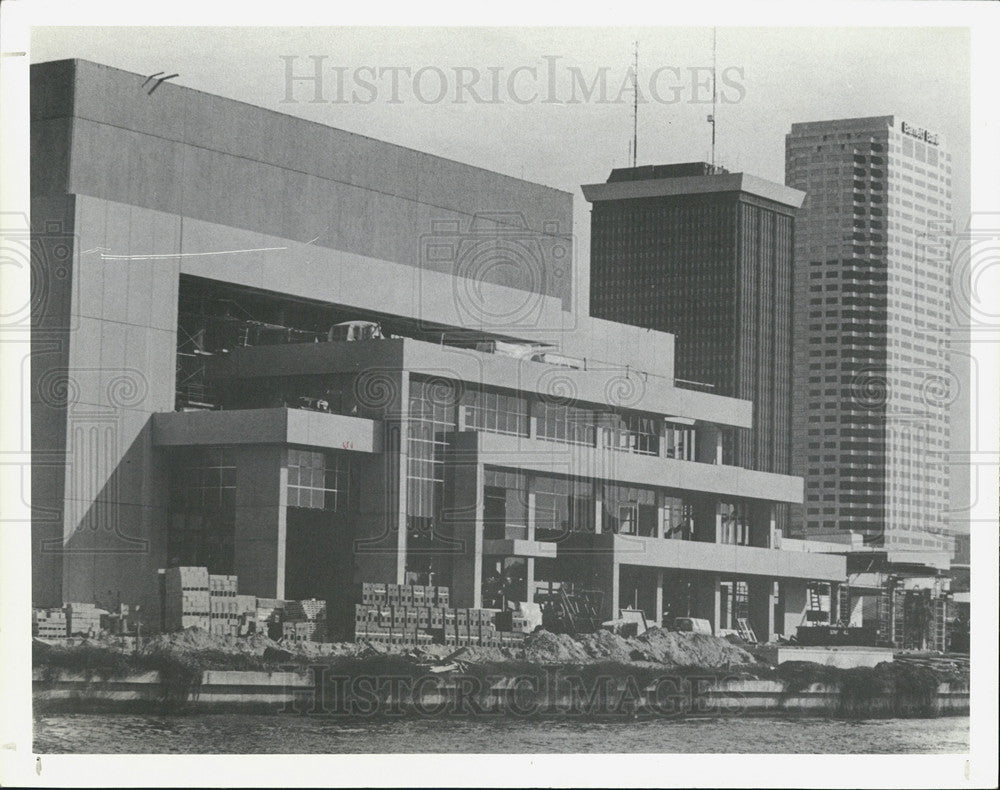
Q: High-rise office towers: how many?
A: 2